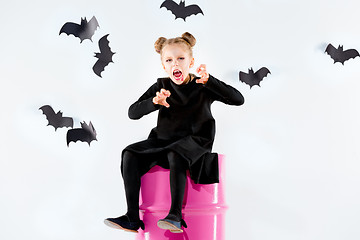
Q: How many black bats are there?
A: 7